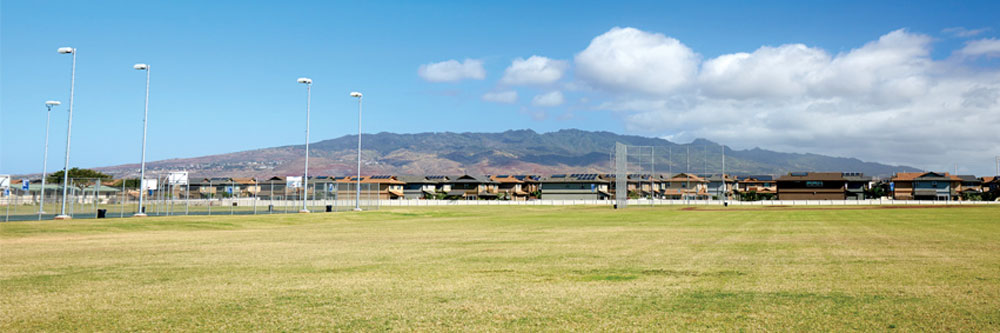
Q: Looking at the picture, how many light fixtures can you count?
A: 5